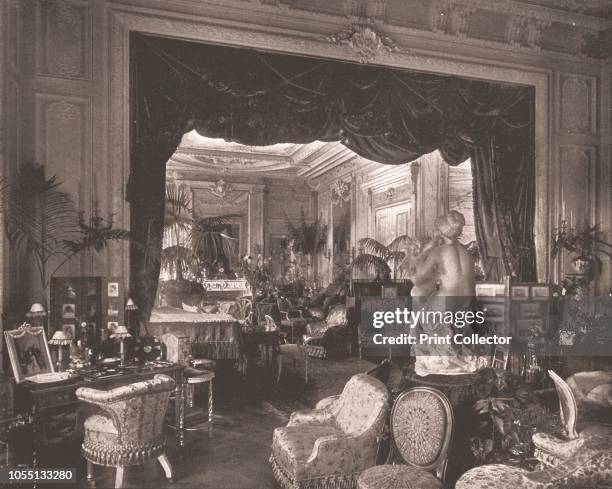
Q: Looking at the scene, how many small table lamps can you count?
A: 4